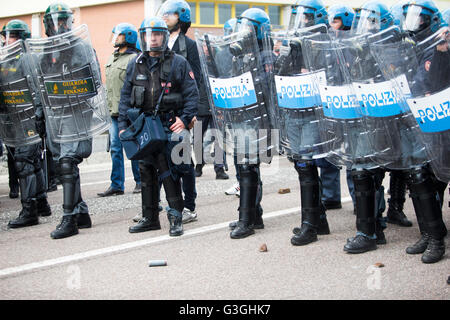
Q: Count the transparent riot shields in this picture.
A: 7